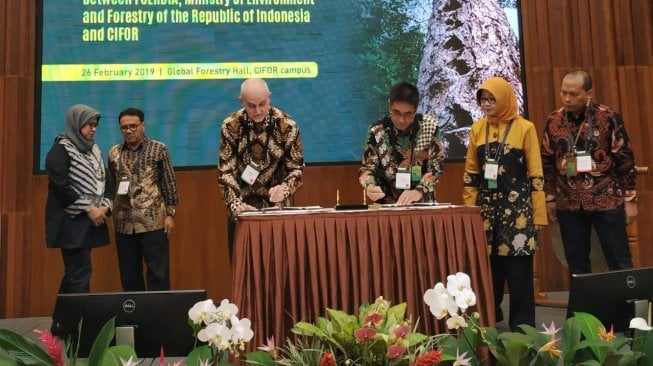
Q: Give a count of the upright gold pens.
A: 2